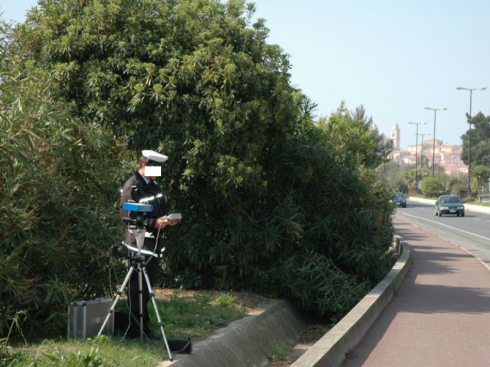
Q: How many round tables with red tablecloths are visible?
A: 0